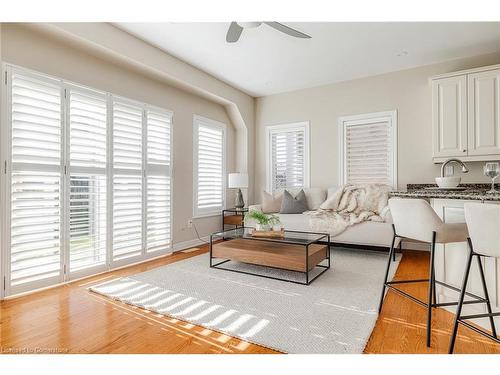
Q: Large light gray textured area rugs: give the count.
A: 1